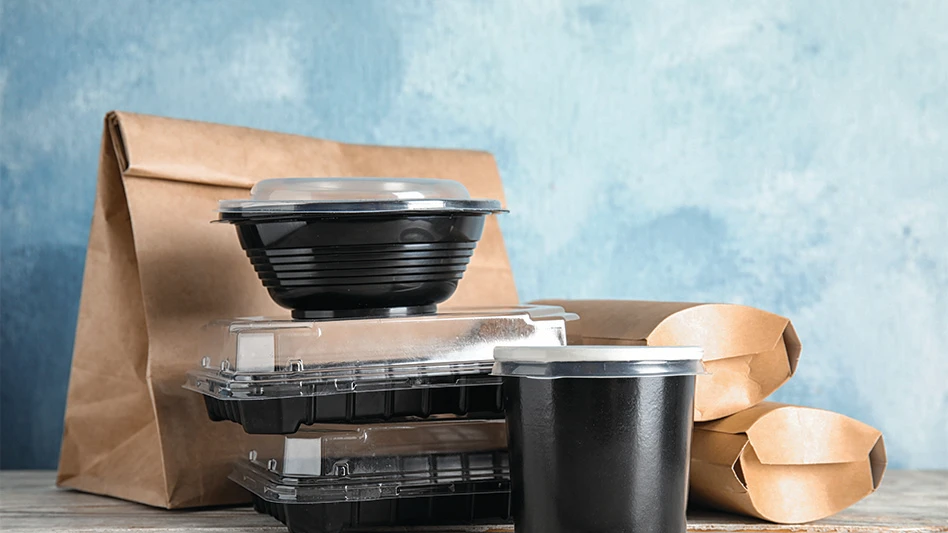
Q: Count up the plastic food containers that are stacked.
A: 3